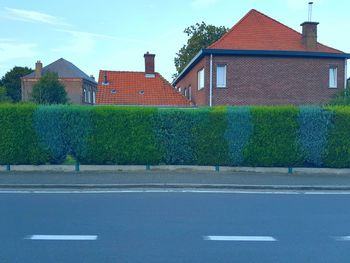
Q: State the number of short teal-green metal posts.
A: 5